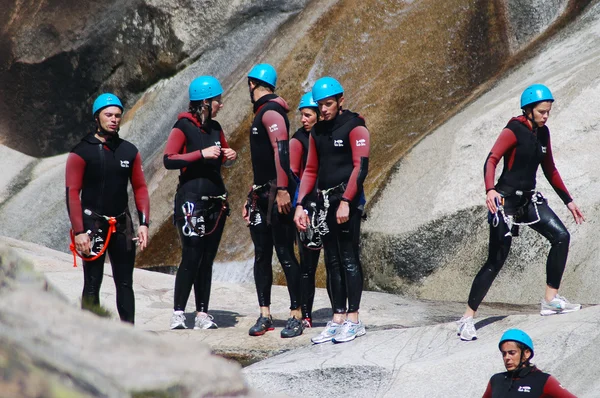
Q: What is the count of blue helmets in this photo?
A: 7